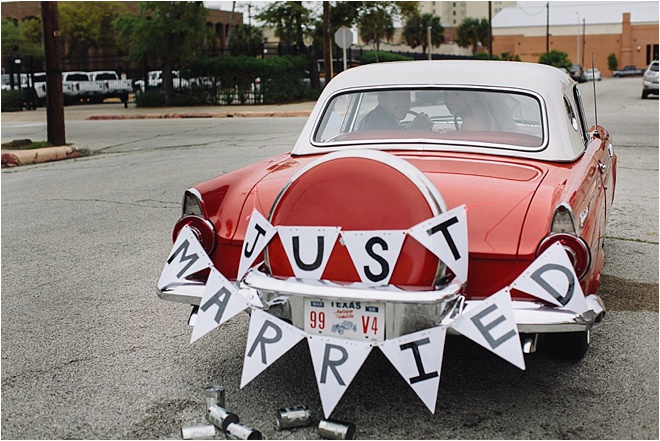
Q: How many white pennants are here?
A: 11